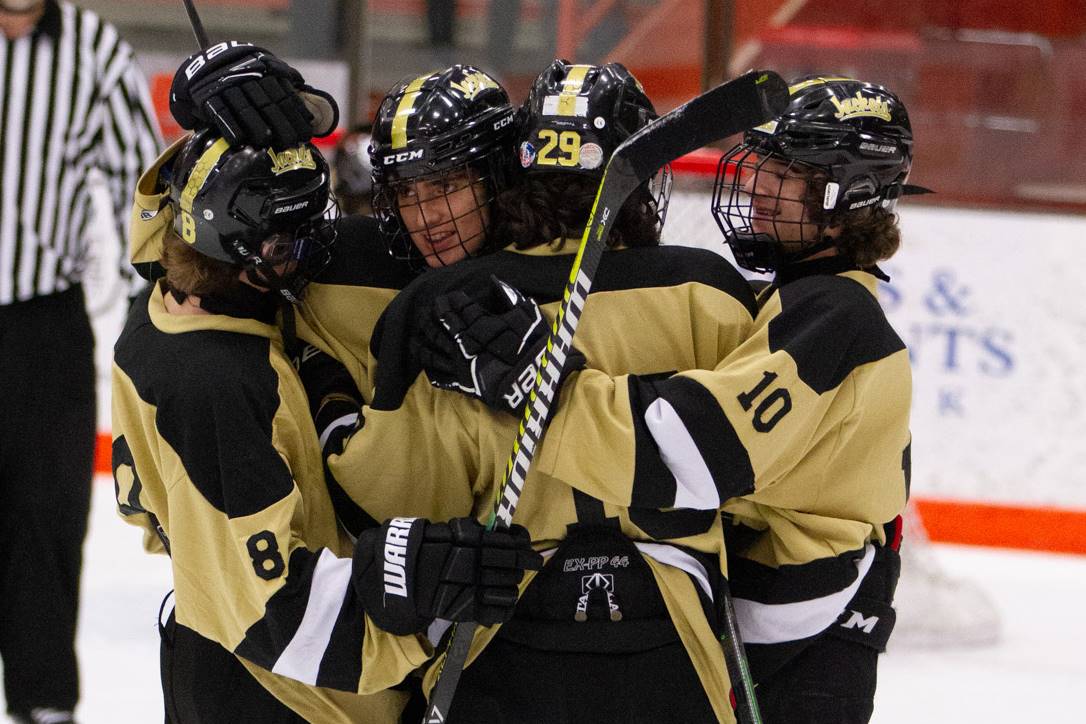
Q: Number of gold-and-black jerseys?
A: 4